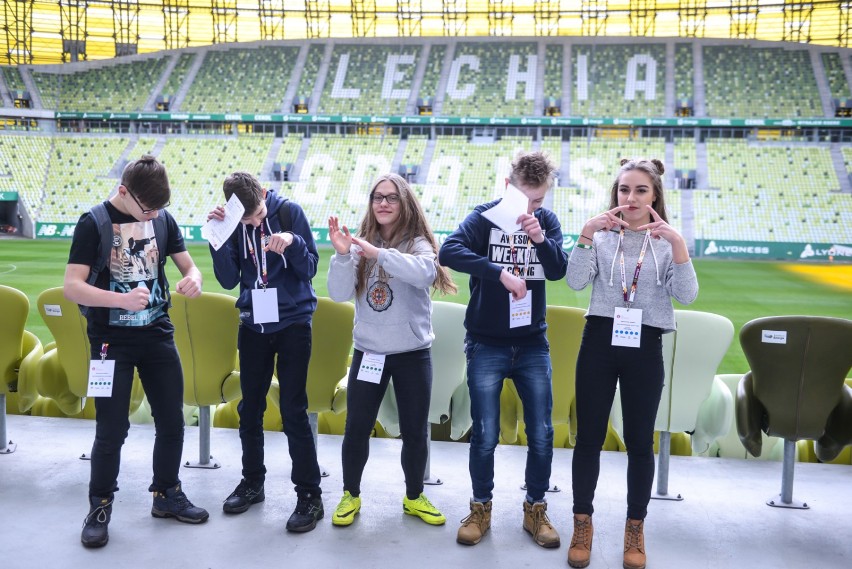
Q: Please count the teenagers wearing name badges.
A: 5